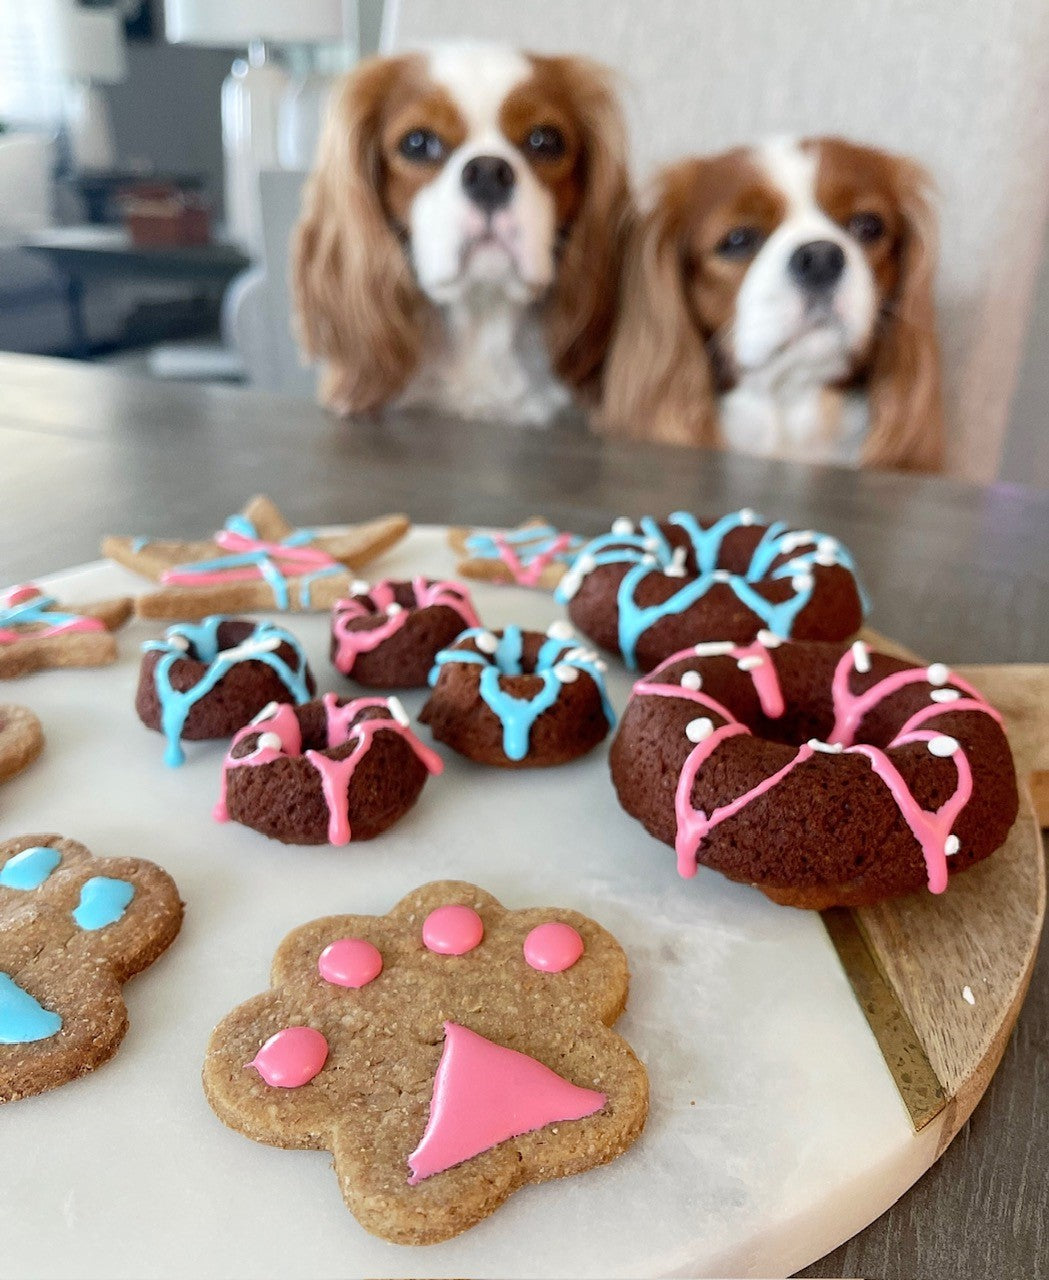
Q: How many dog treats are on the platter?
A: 12